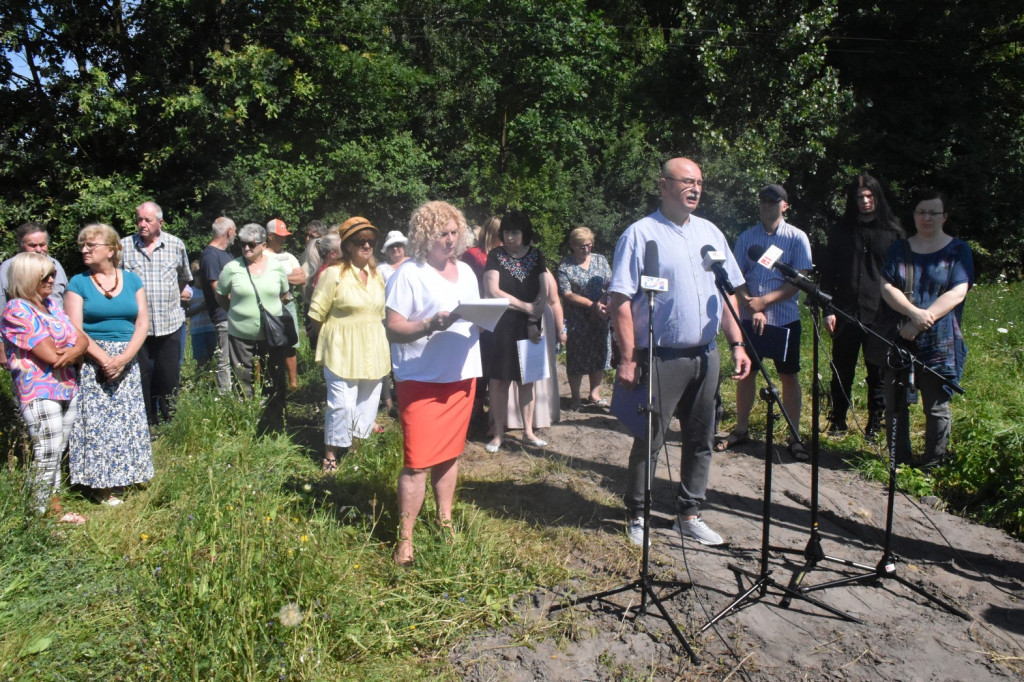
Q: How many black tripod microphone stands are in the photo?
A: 4